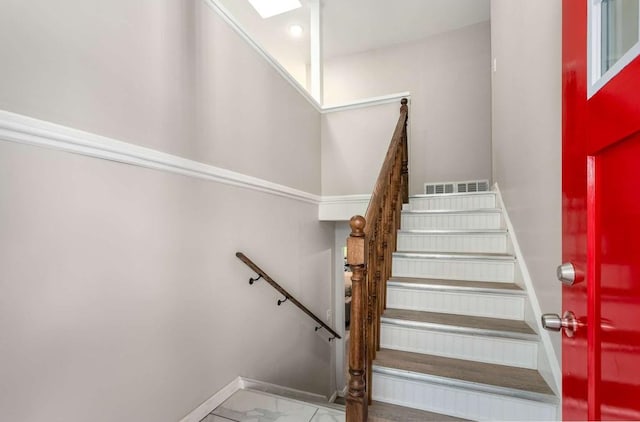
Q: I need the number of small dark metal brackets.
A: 4